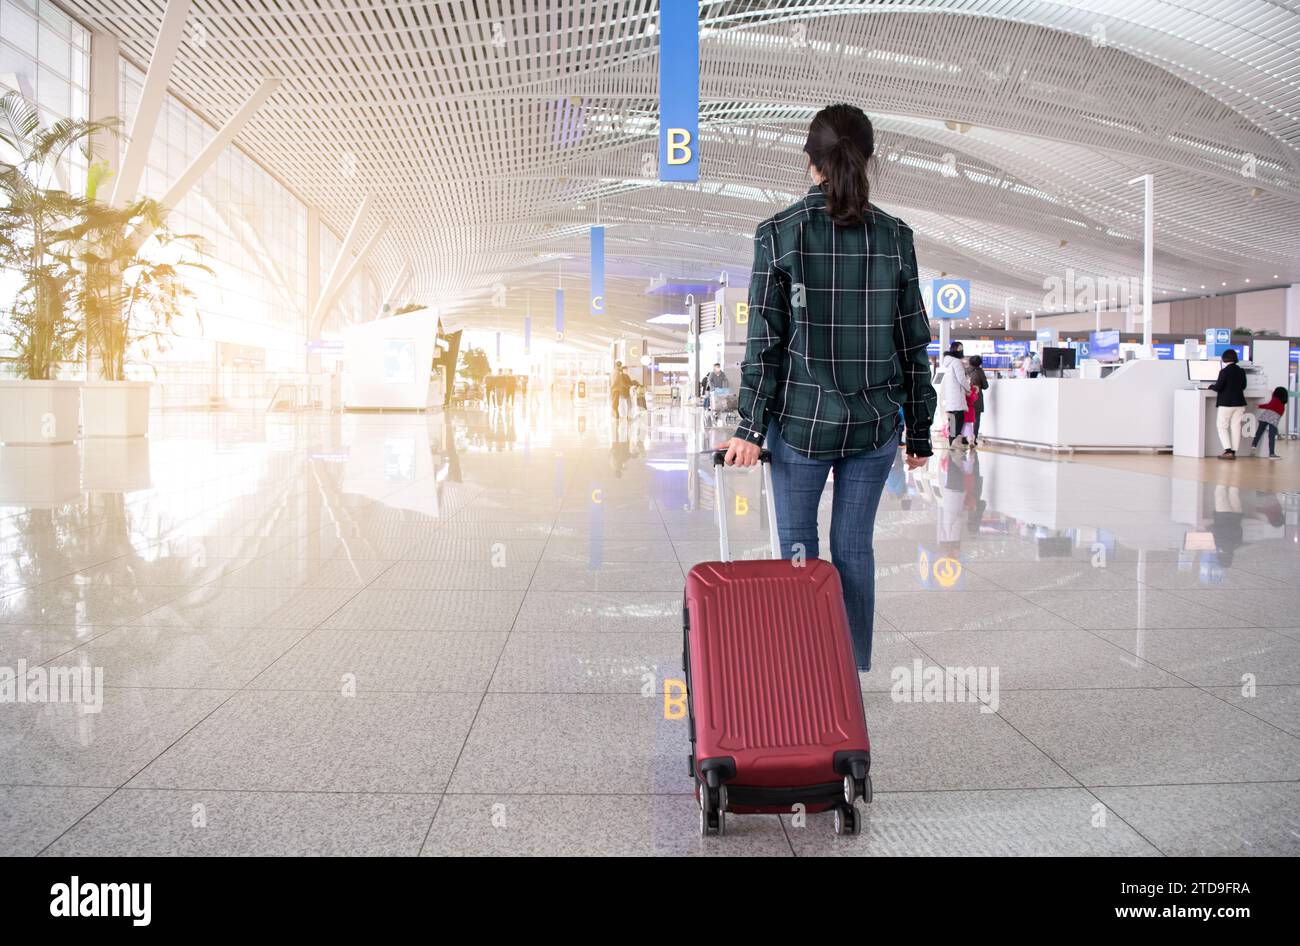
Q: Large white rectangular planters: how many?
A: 2